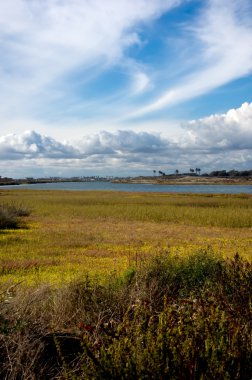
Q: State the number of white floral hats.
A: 0